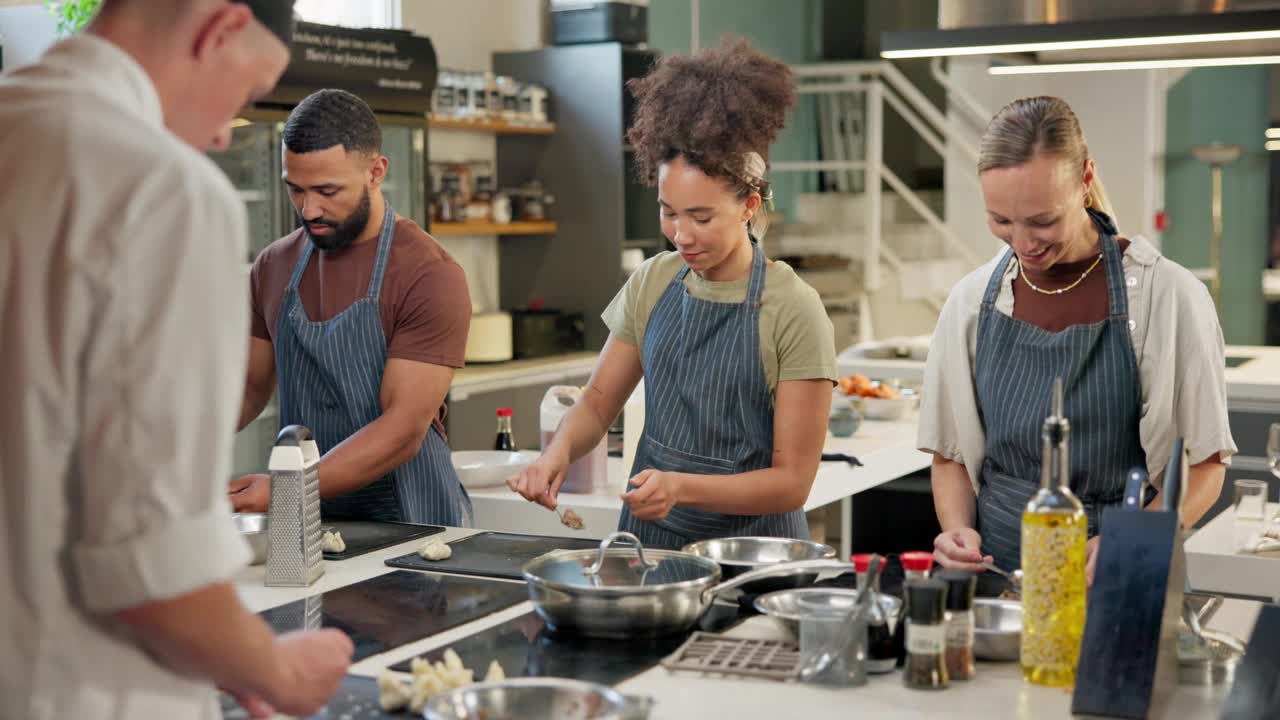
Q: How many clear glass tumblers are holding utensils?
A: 1